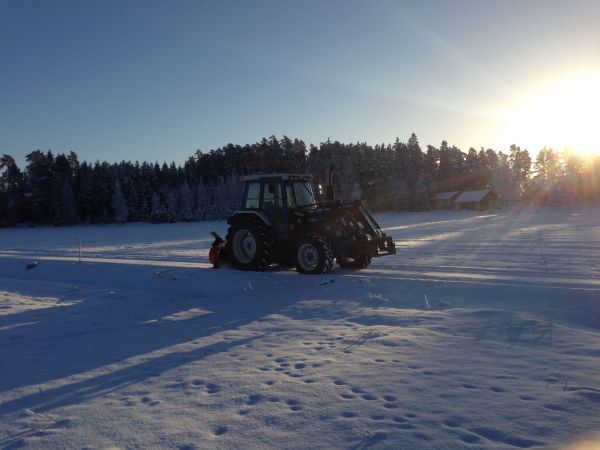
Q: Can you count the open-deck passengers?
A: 0